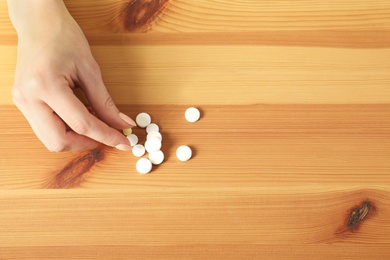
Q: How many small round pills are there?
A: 11